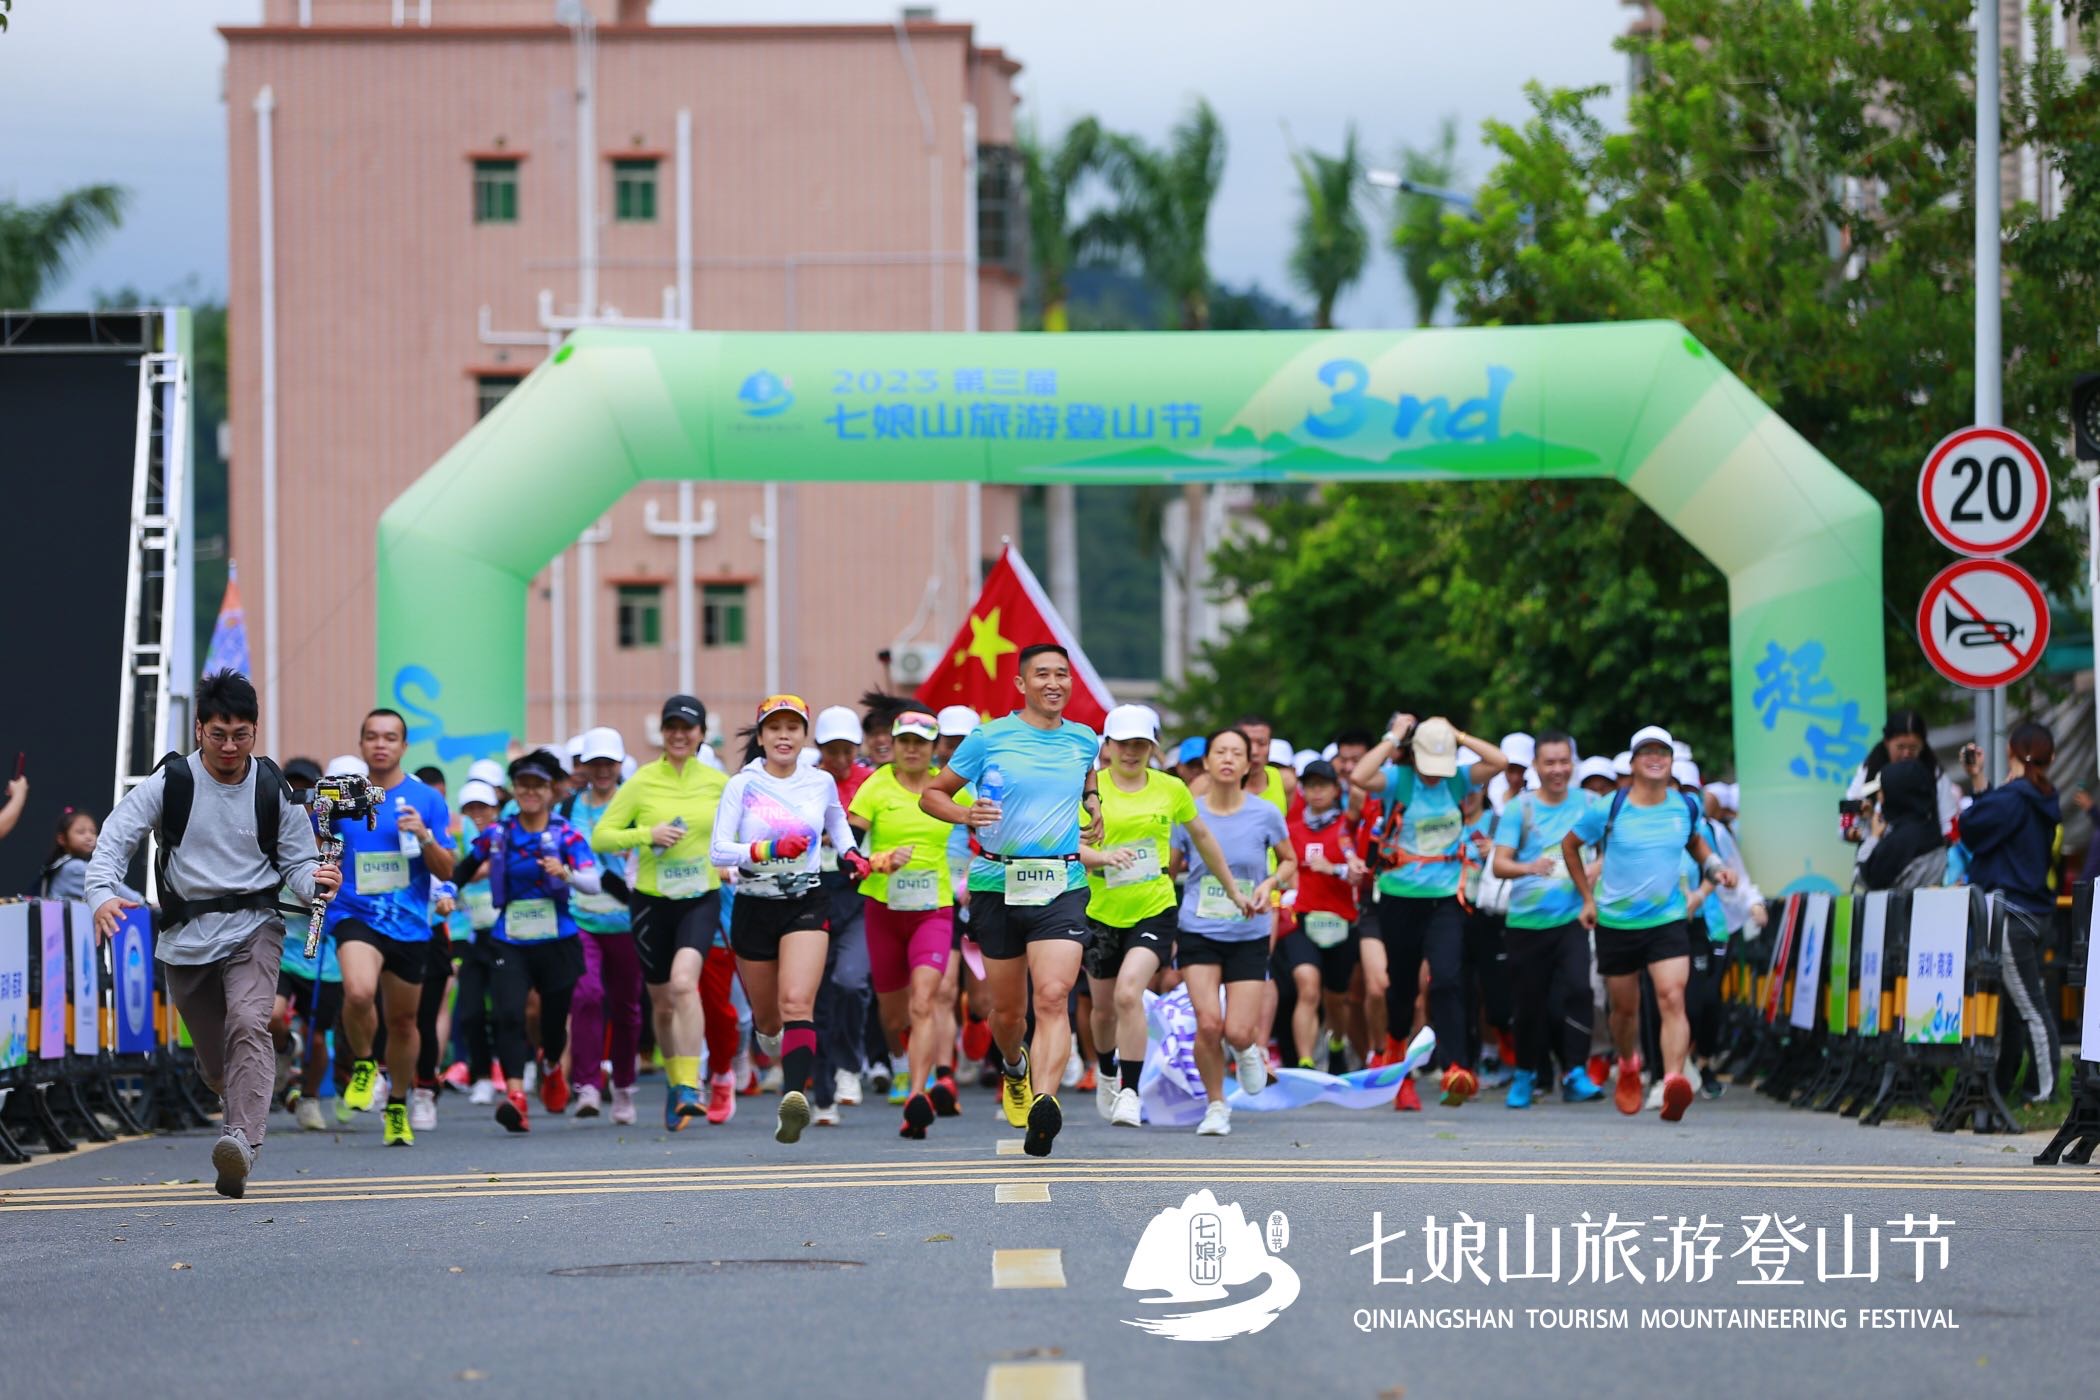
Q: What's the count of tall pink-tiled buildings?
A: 1